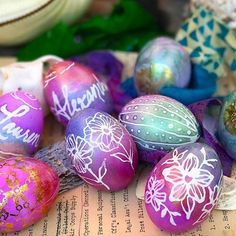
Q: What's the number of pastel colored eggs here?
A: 8